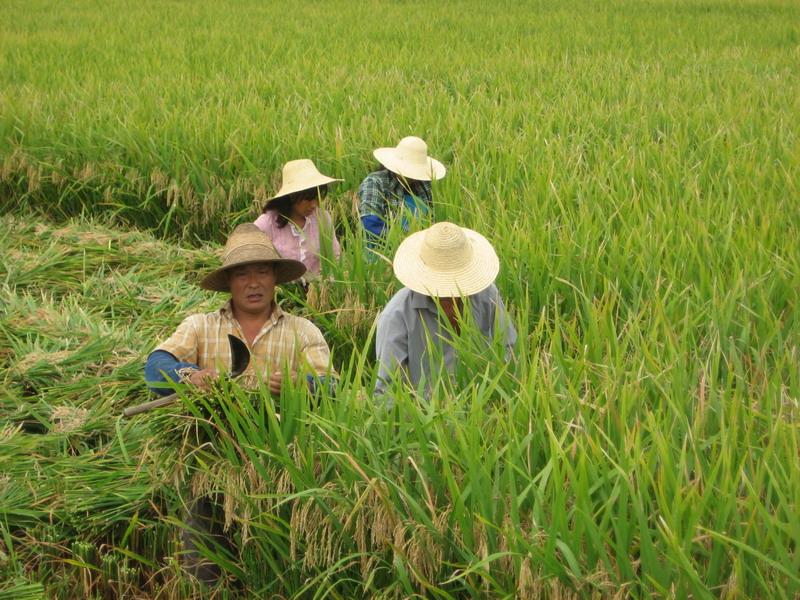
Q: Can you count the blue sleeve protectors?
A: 3